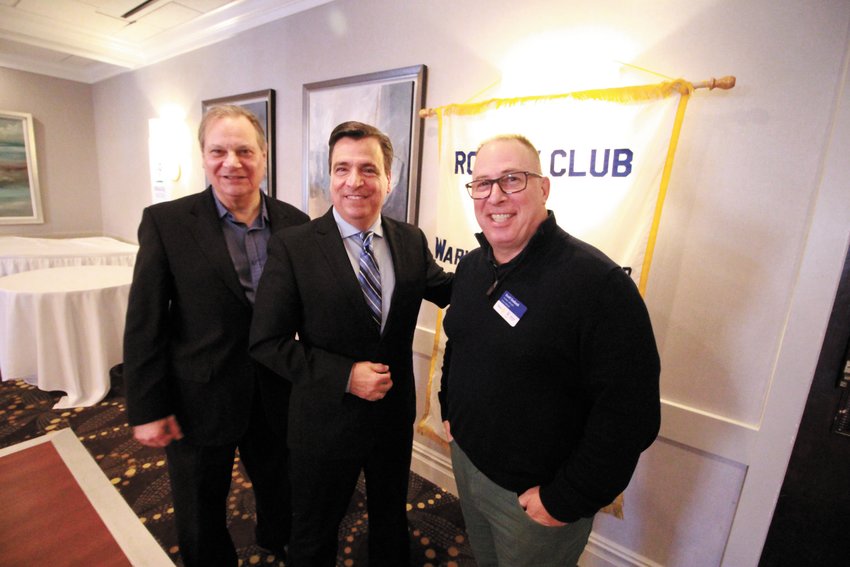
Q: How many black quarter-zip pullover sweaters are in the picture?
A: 1